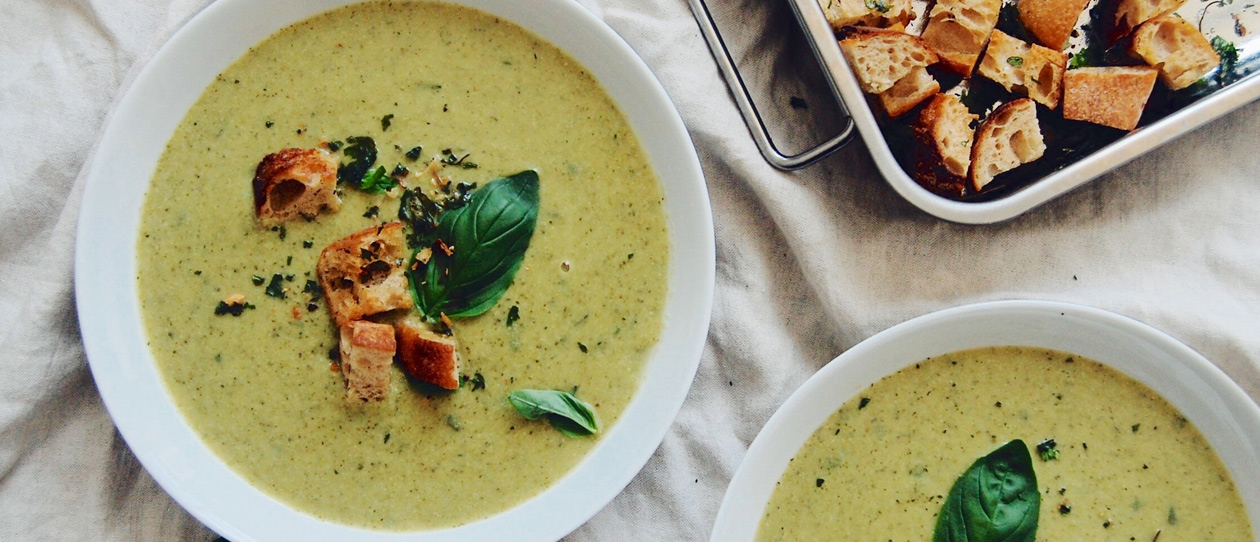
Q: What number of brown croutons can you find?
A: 15